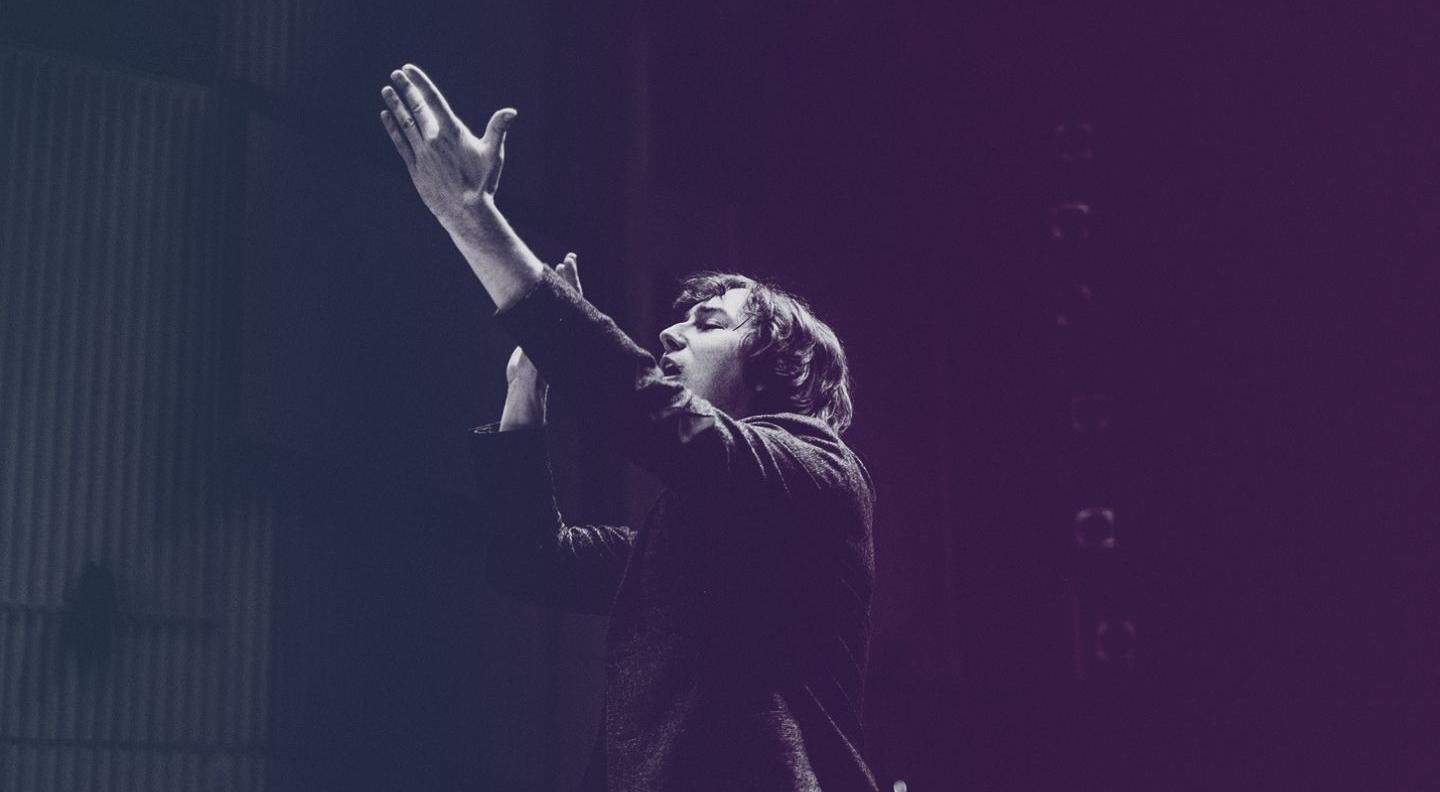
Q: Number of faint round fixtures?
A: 6